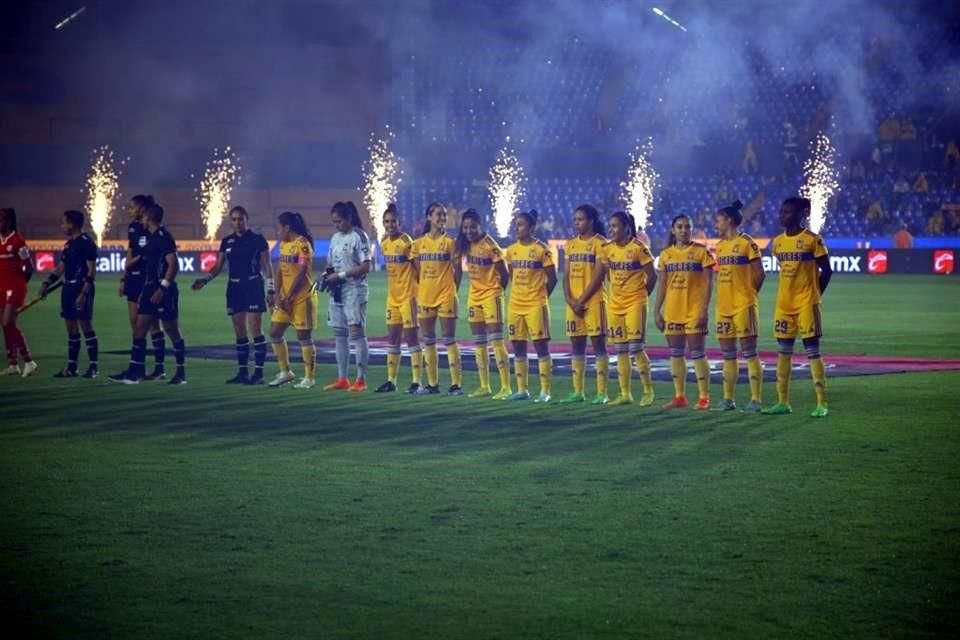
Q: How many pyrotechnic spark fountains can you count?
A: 6